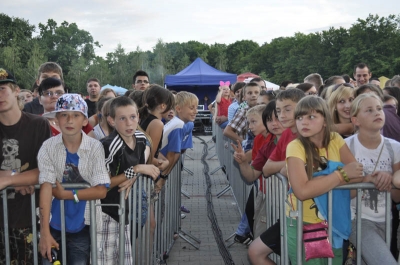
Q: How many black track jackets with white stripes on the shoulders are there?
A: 1